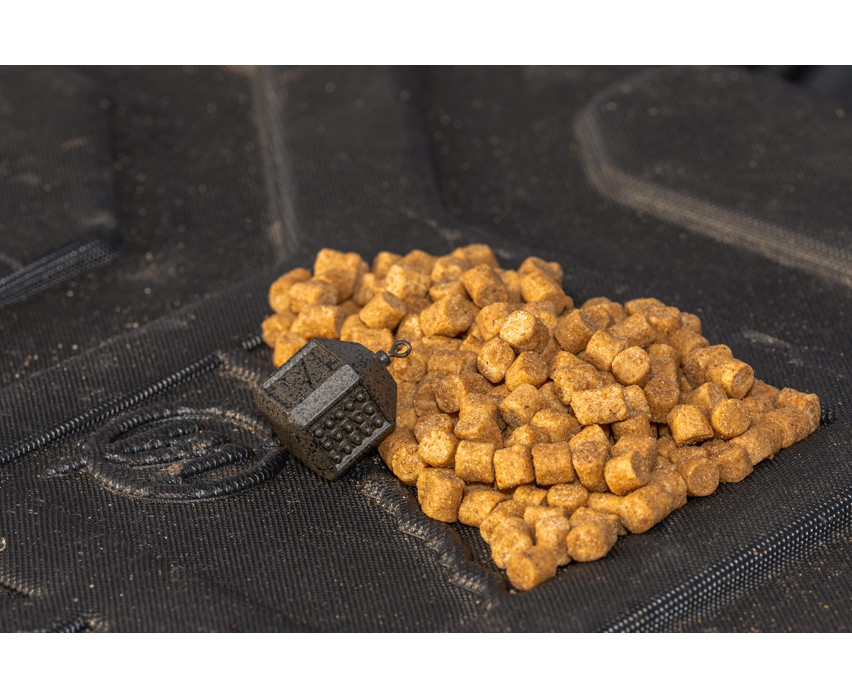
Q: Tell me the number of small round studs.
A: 15